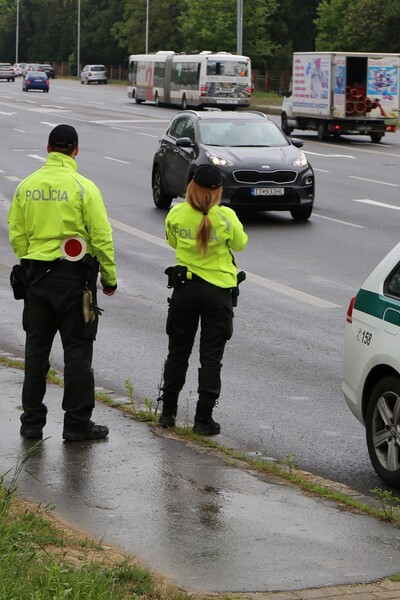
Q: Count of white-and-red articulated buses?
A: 1